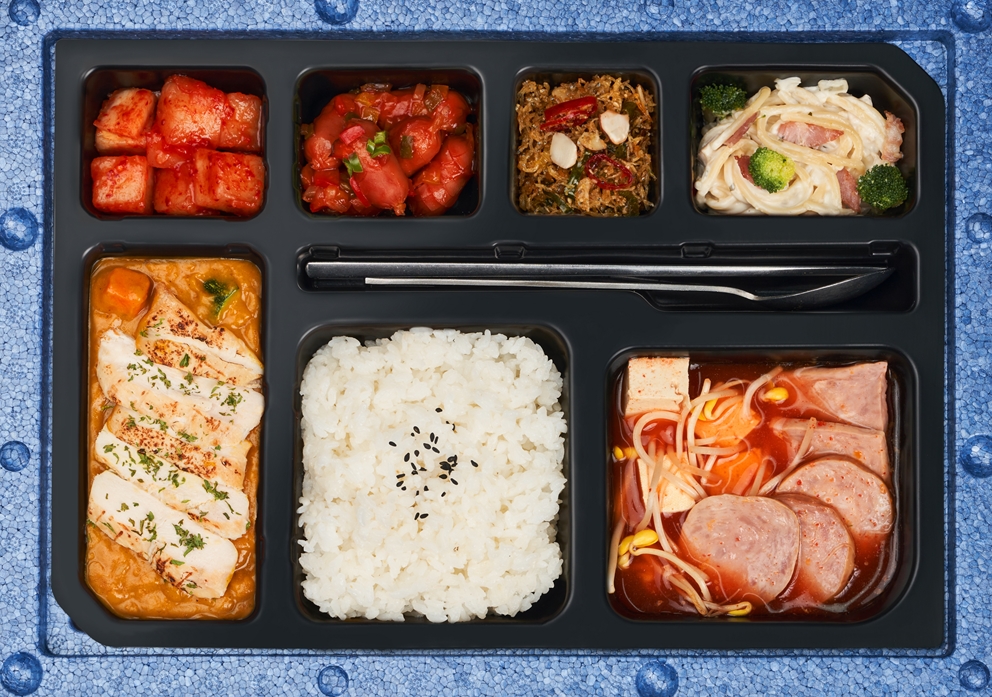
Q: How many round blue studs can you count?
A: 12